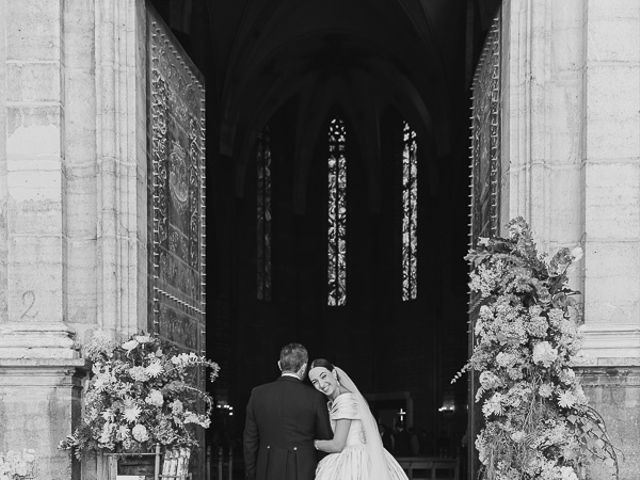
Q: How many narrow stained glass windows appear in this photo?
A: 3